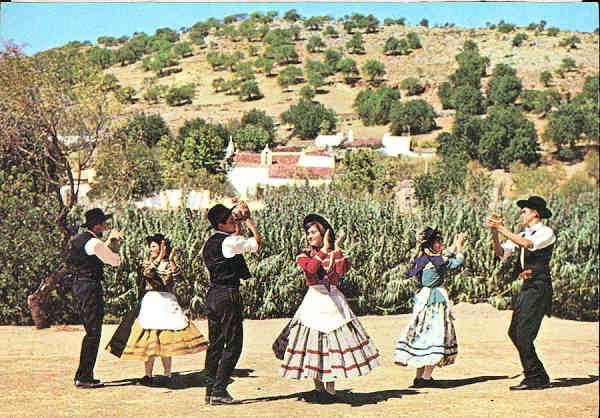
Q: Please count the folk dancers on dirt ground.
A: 6